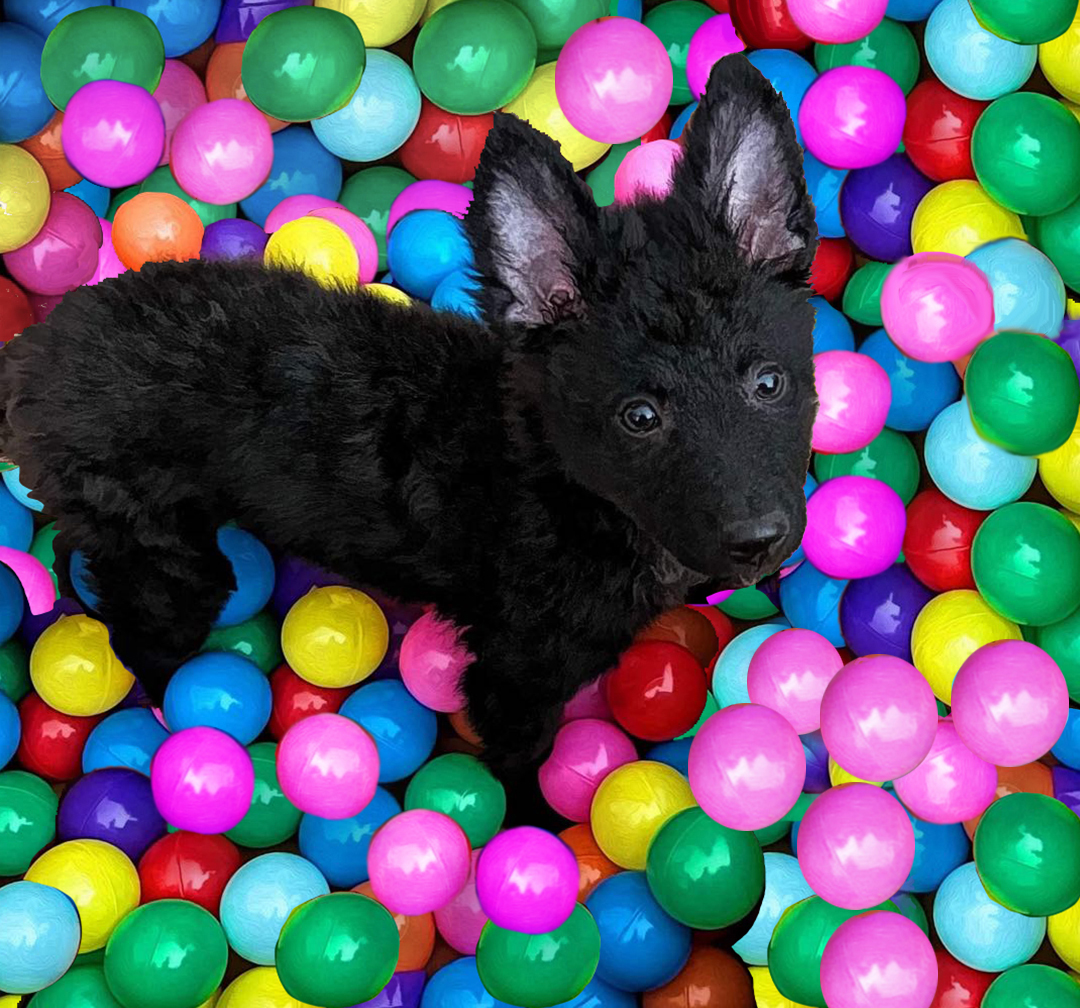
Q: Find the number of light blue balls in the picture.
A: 10